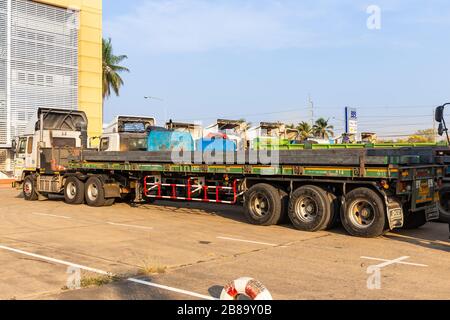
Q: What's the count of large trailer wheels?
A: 3